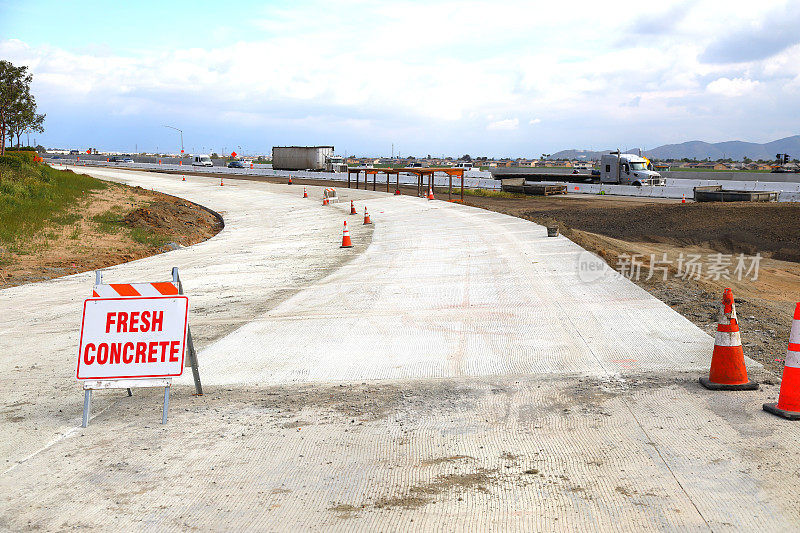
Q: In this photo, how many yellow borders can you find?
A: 0